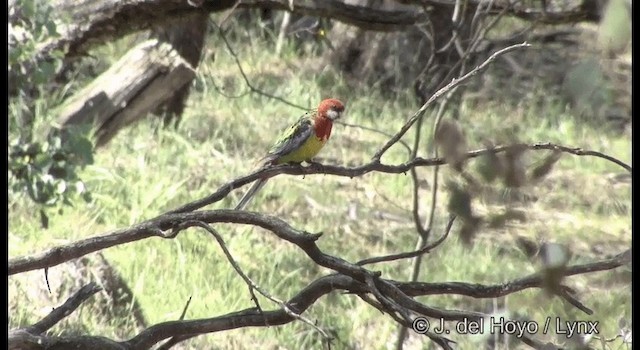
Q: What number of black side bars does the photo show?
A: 2